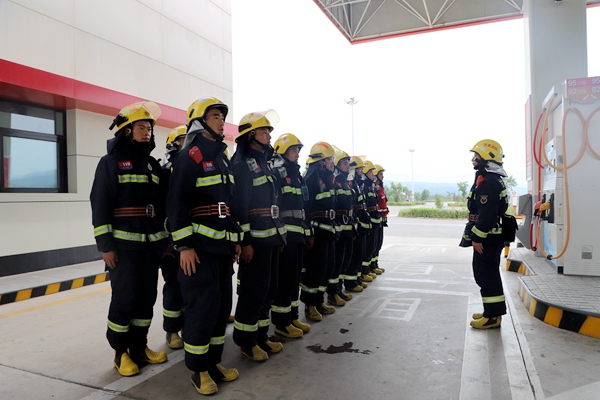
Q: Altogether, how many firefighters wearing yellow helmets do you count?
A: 11